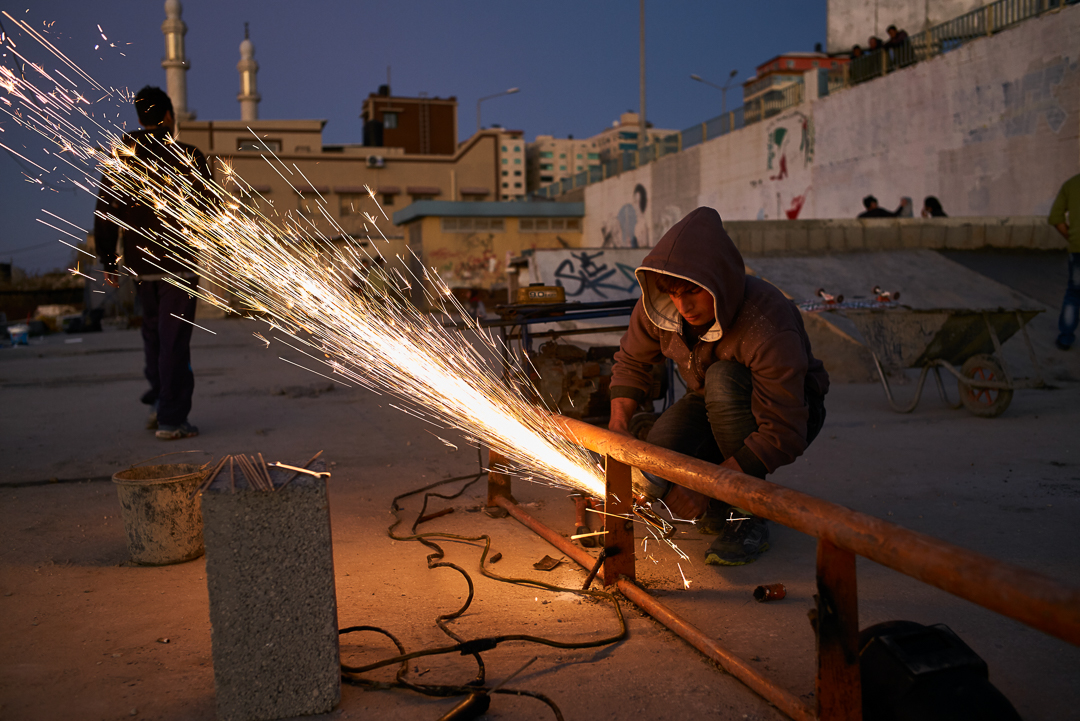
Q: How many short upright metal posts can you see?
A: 3